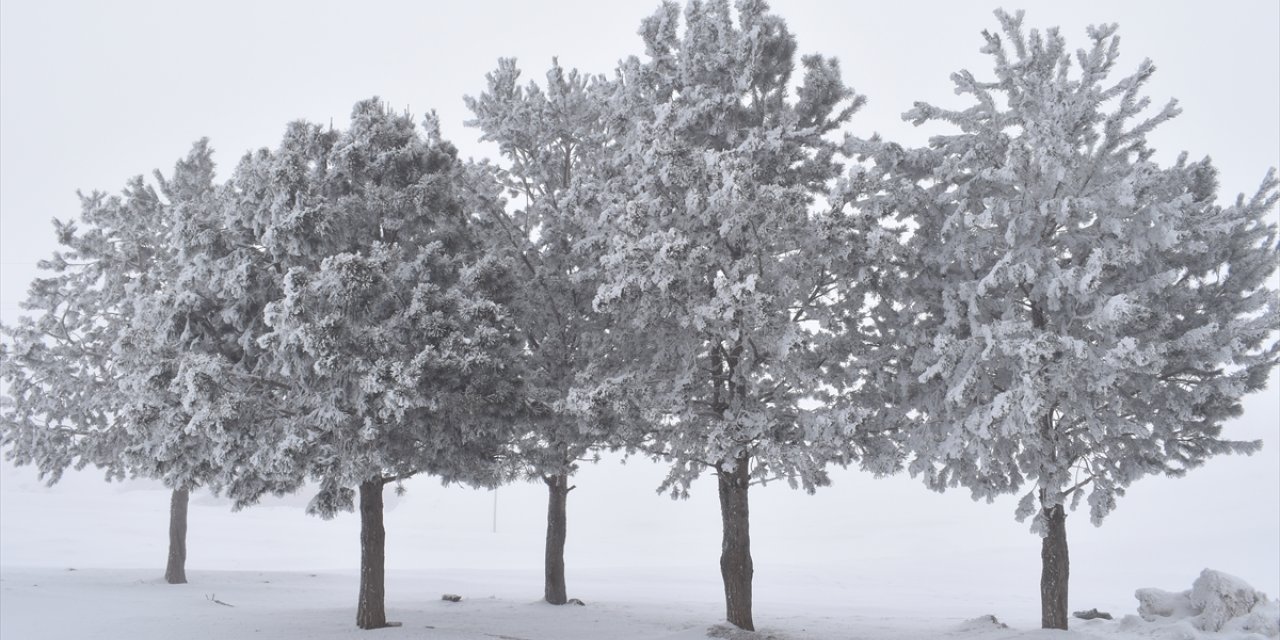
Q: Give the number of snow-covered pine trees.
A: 5